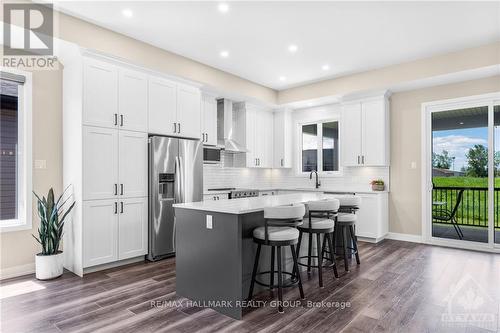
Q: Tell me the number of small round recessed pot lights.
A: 6